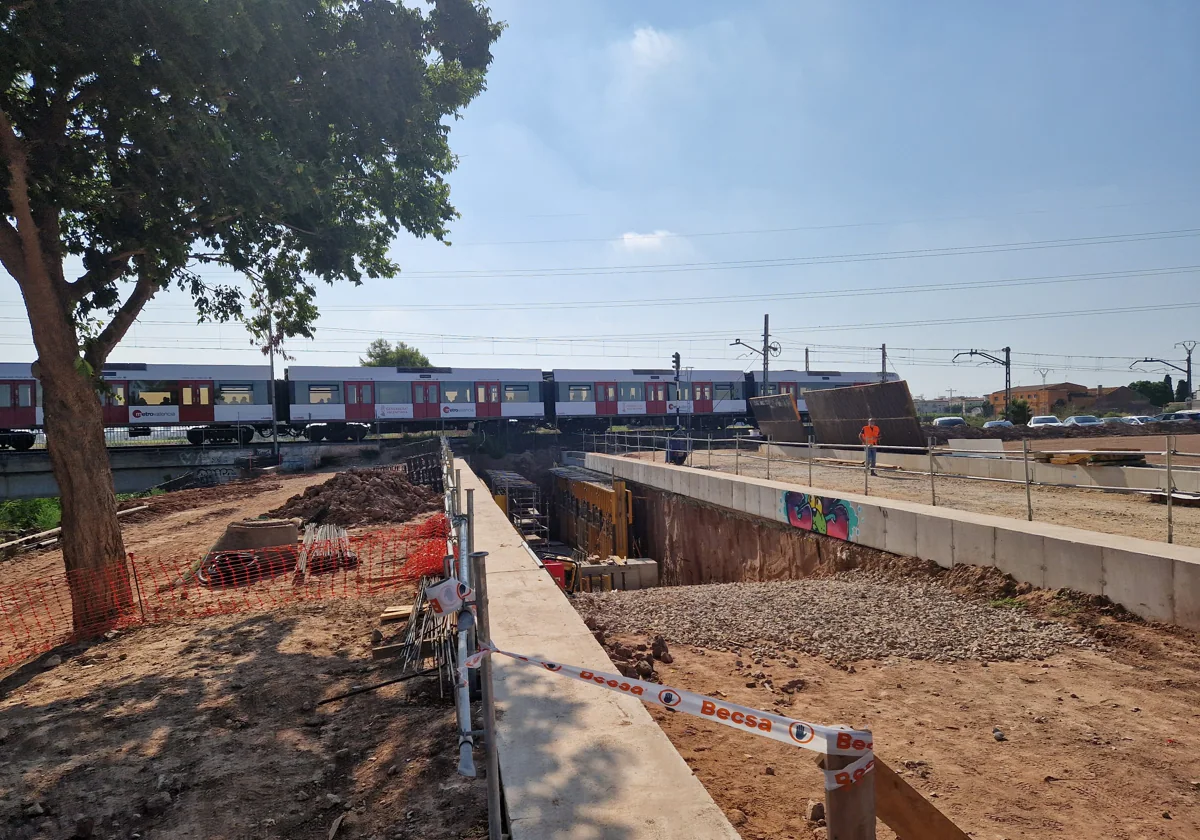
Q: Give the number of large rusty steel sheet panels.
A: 2